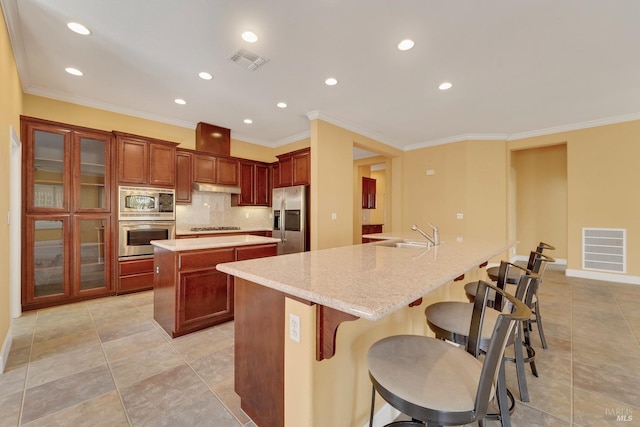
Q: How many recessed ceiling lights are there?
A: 10